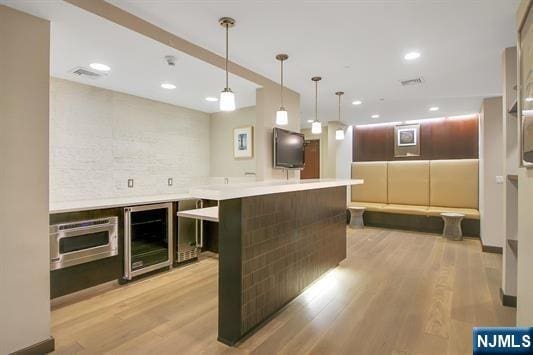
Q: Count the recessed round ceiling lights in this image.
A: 8